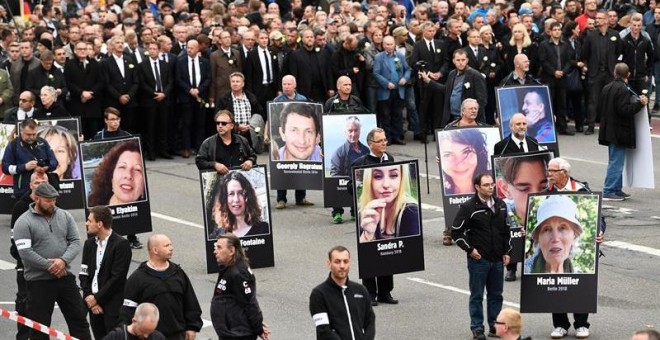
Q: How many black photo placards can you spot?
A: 11